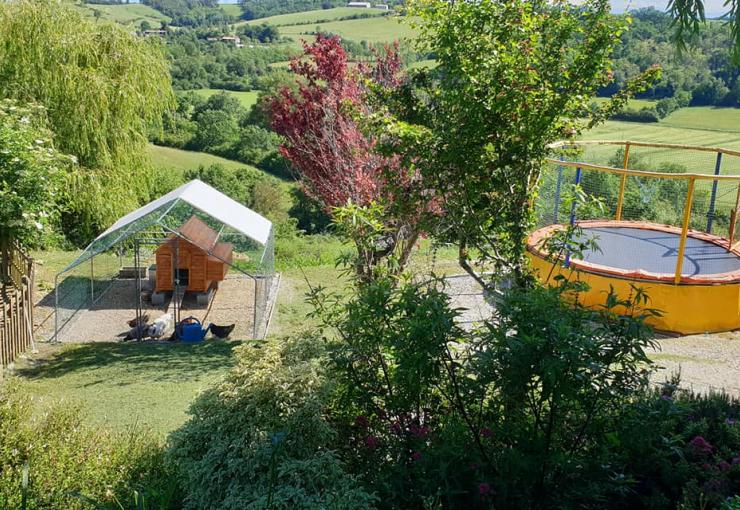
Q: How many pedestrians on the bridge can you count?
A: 0